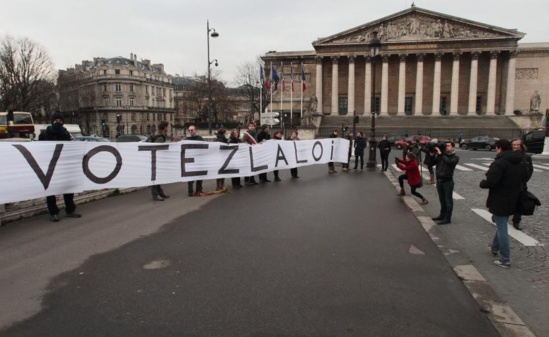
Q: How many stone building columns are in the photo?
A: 12